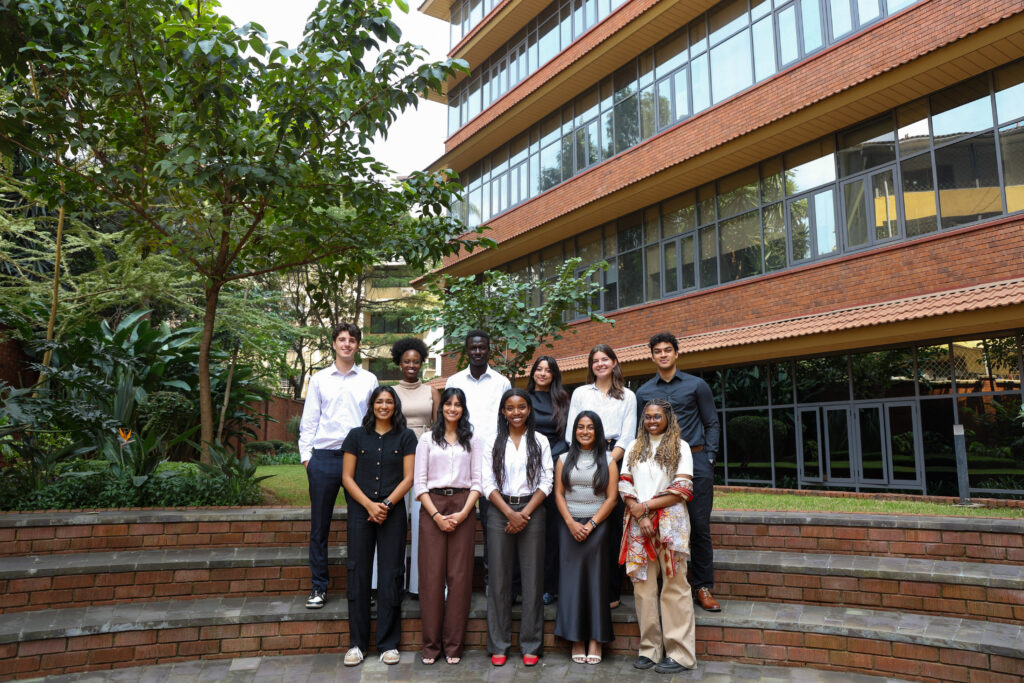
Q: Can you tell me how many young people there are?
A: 11